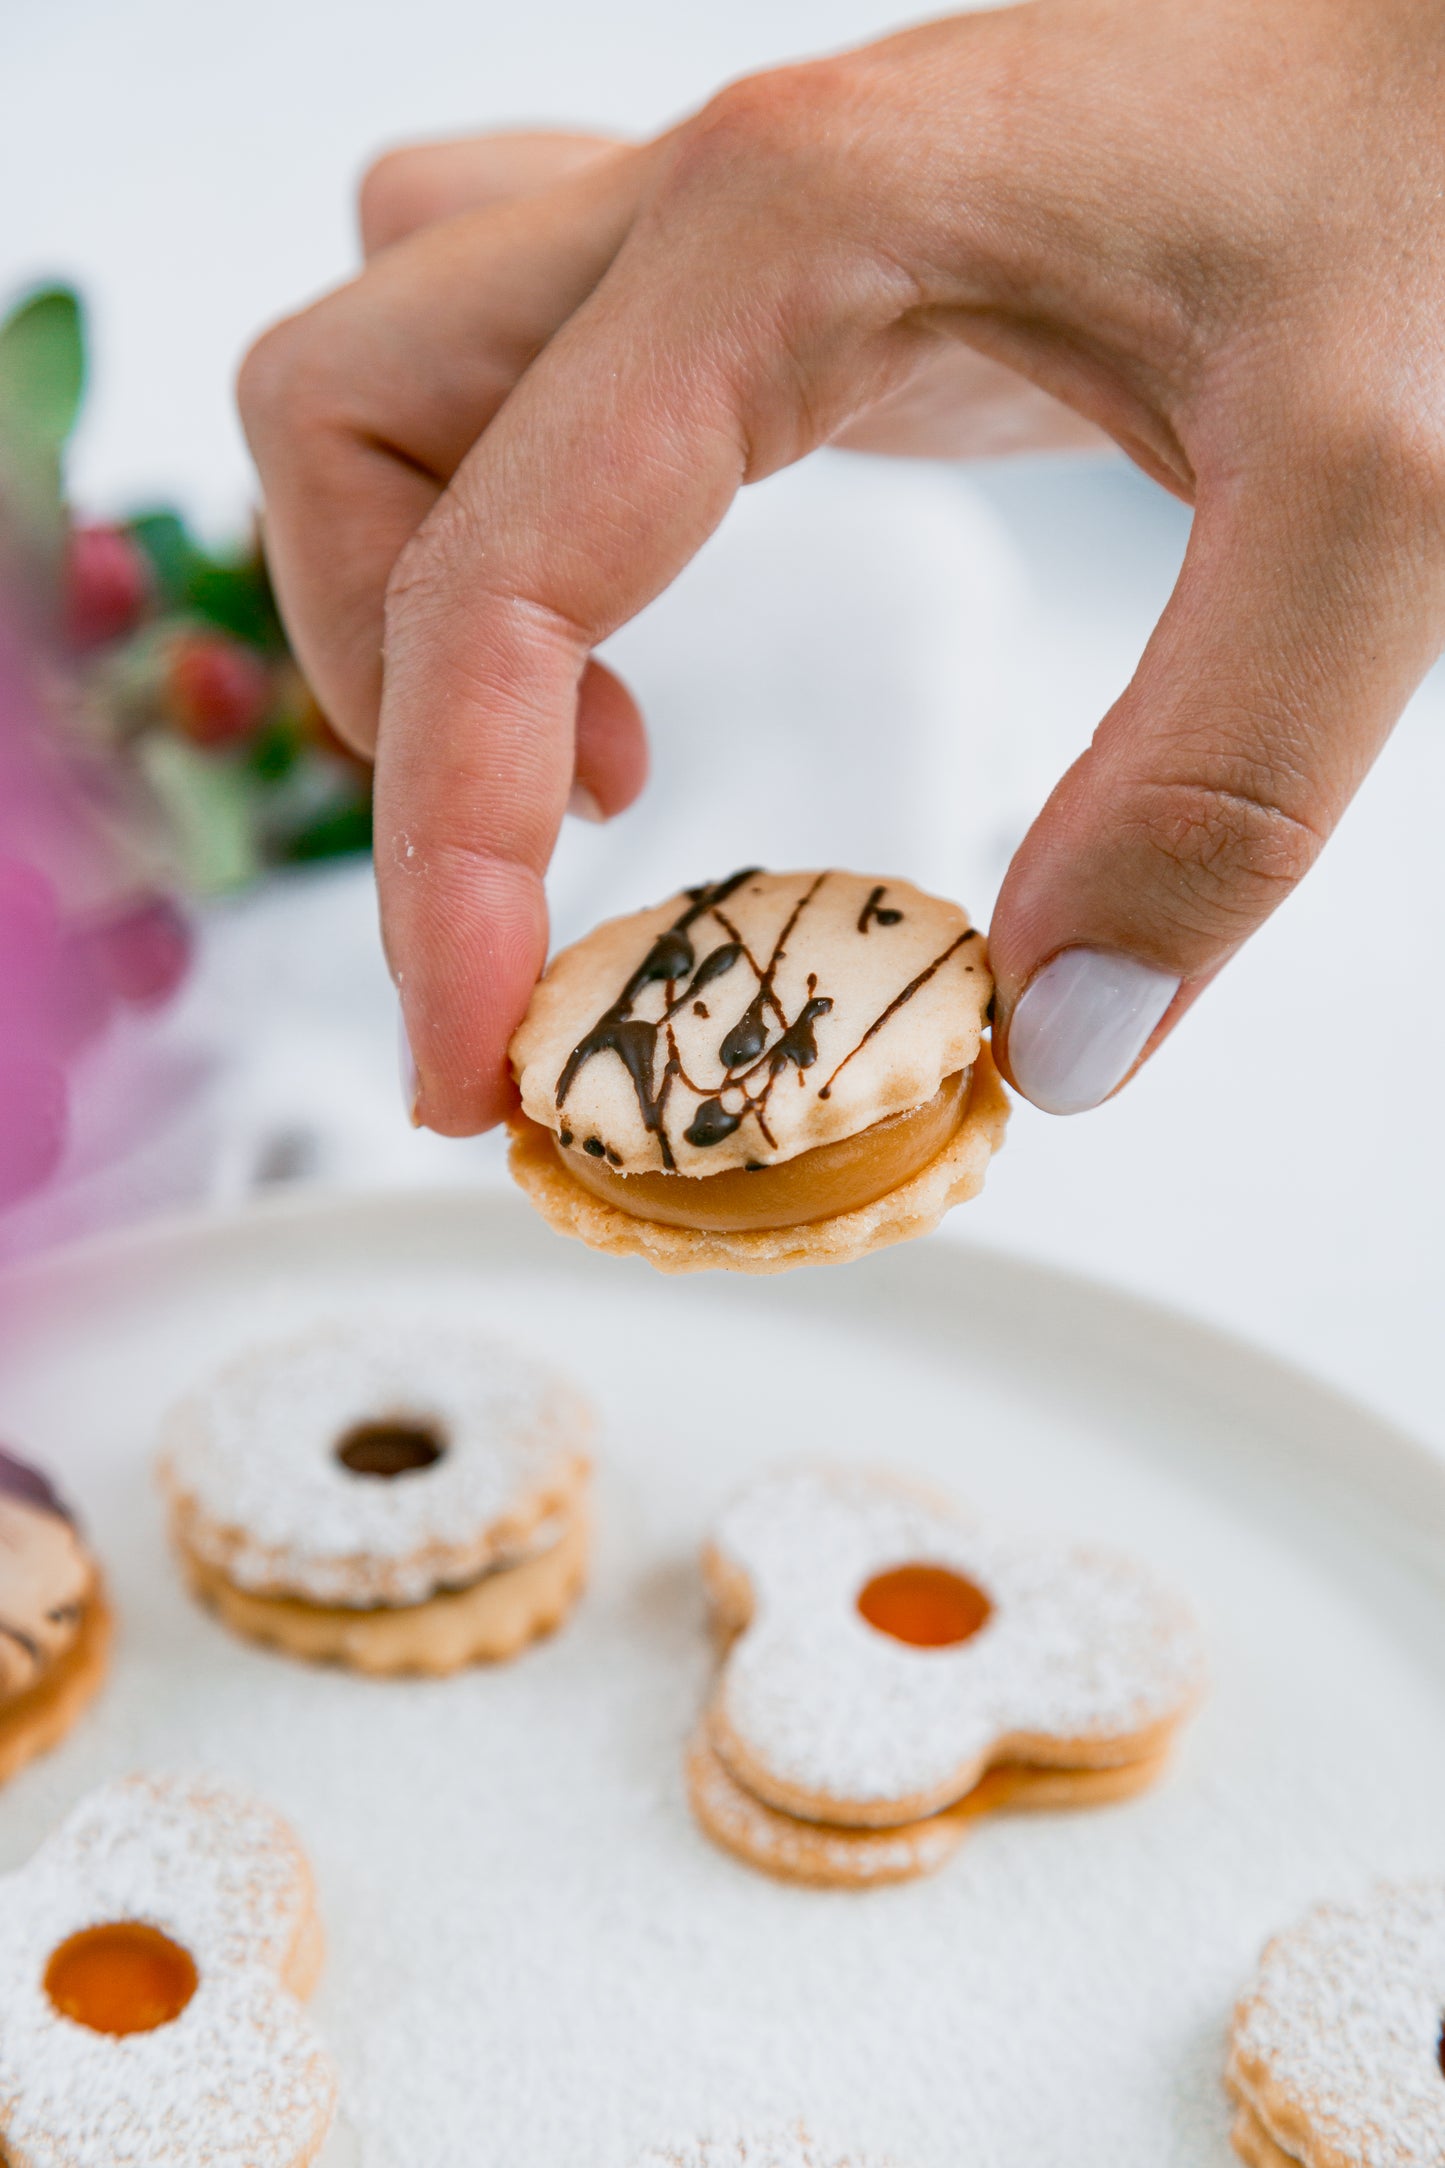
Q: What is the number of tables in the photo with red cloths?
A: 0